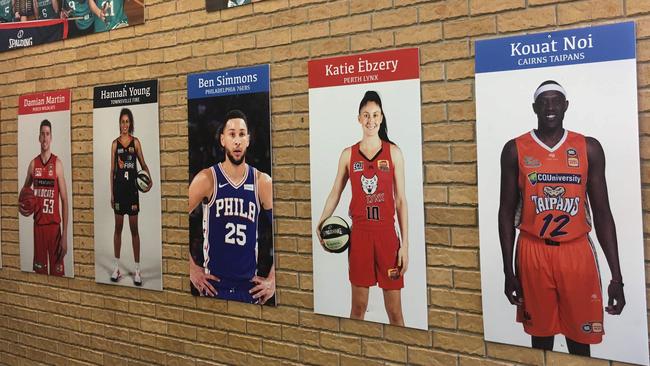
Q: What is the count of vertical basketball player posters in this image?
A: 5